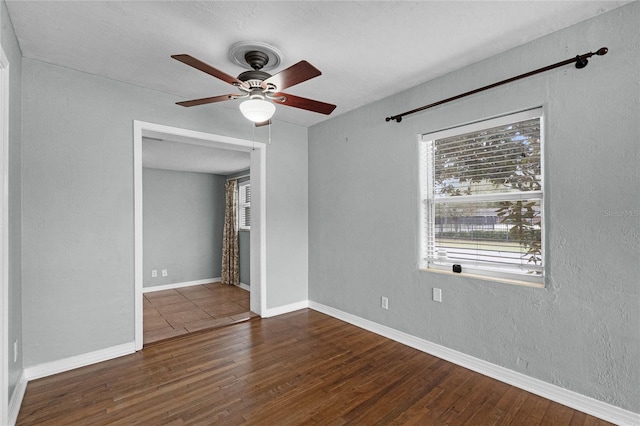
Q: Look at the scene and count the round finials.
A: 2